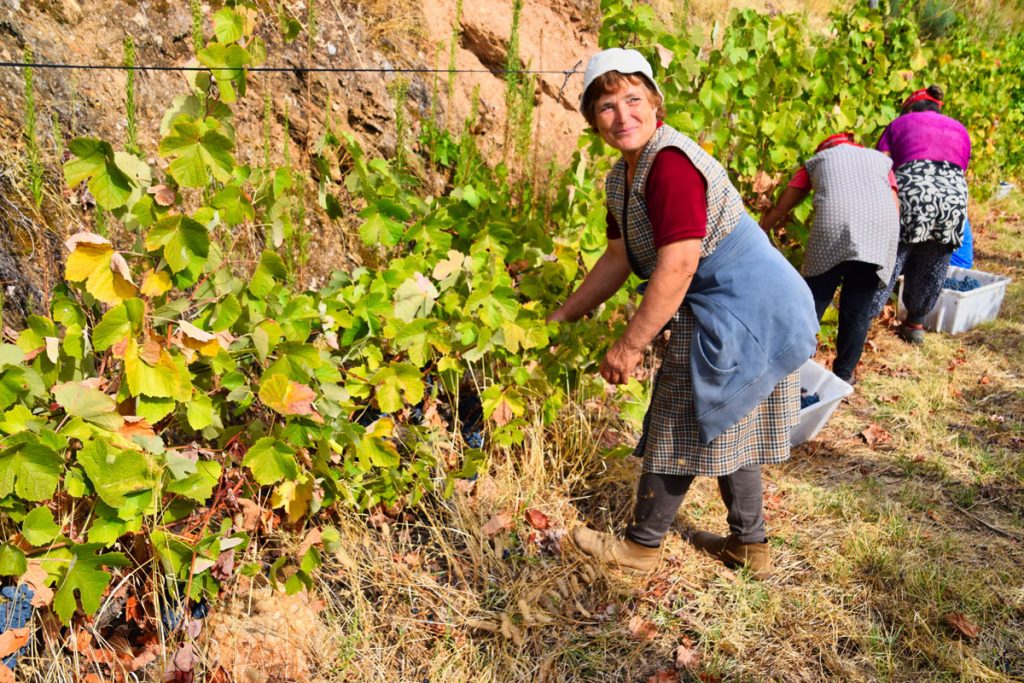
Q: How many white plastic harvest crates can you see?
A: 2